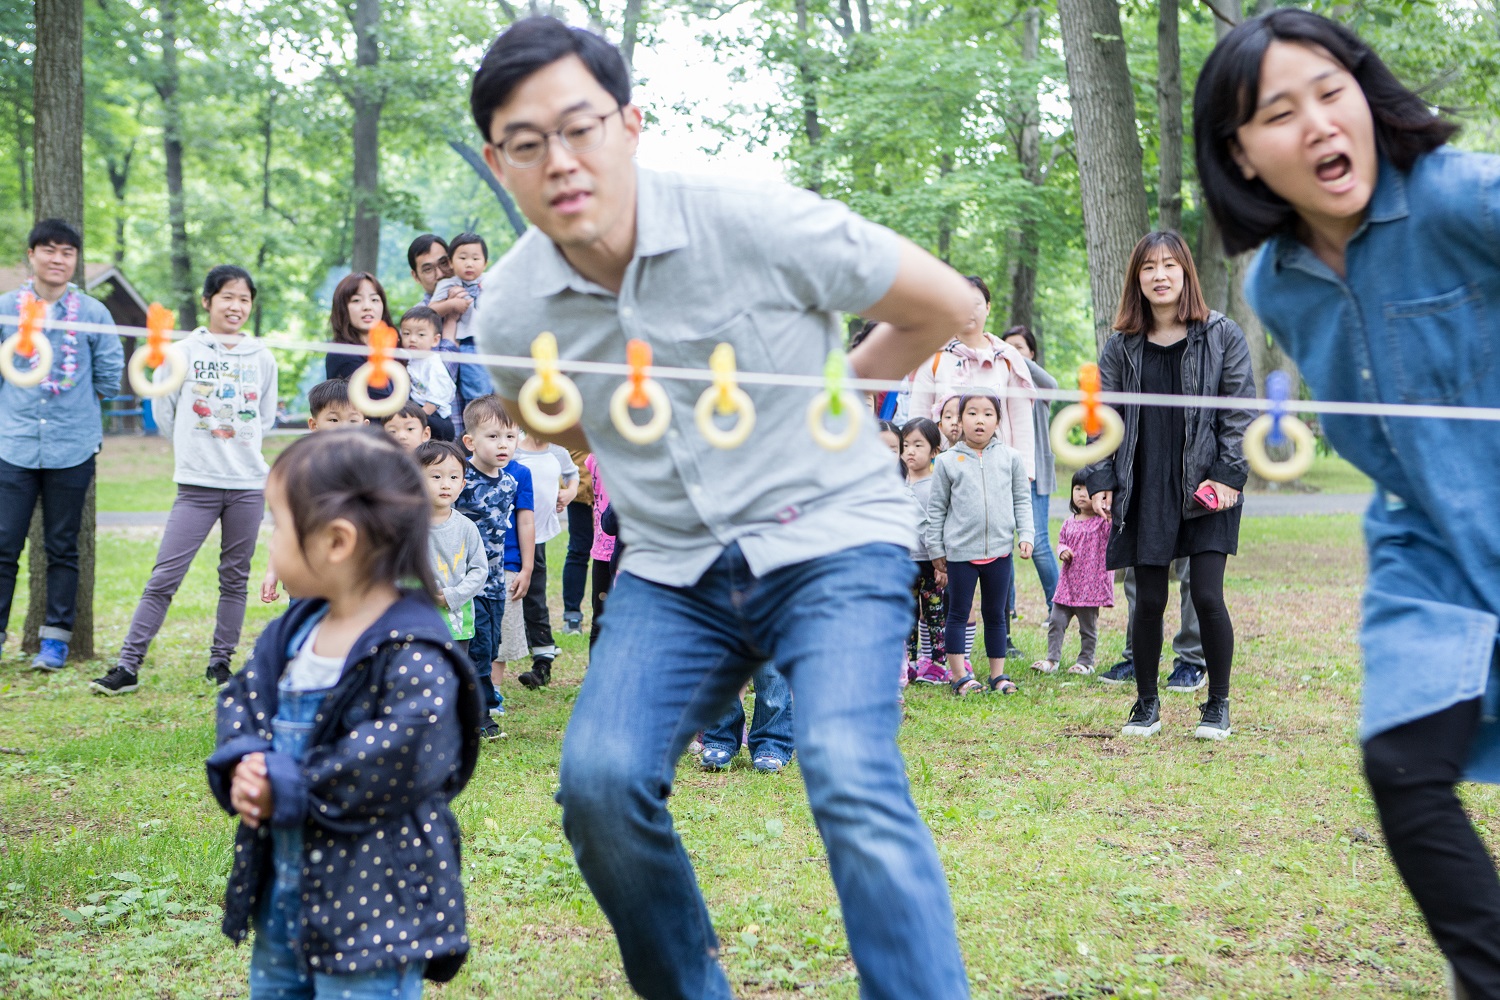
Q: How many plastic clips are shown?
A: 9